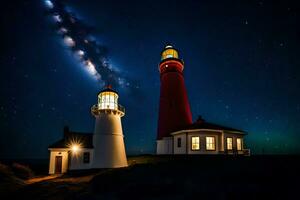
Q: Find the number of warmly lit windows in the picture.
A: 4